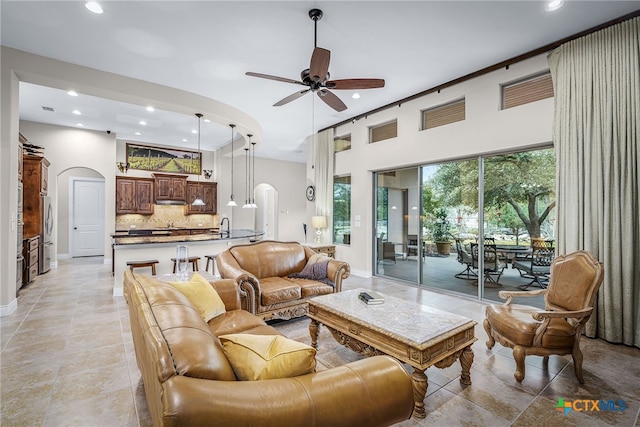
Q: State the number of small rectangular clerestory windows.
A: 4